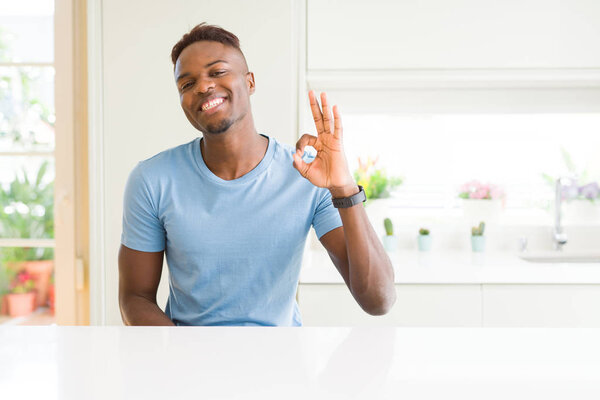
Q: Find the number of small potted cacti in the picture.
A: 3